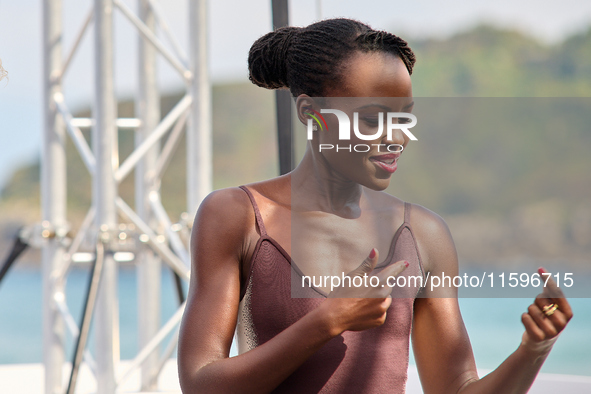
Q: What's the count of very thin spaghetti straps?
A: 2